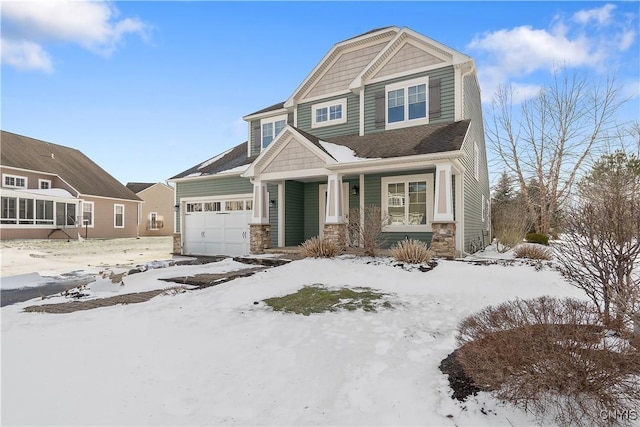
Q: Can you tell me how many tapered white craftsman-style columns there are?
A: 3